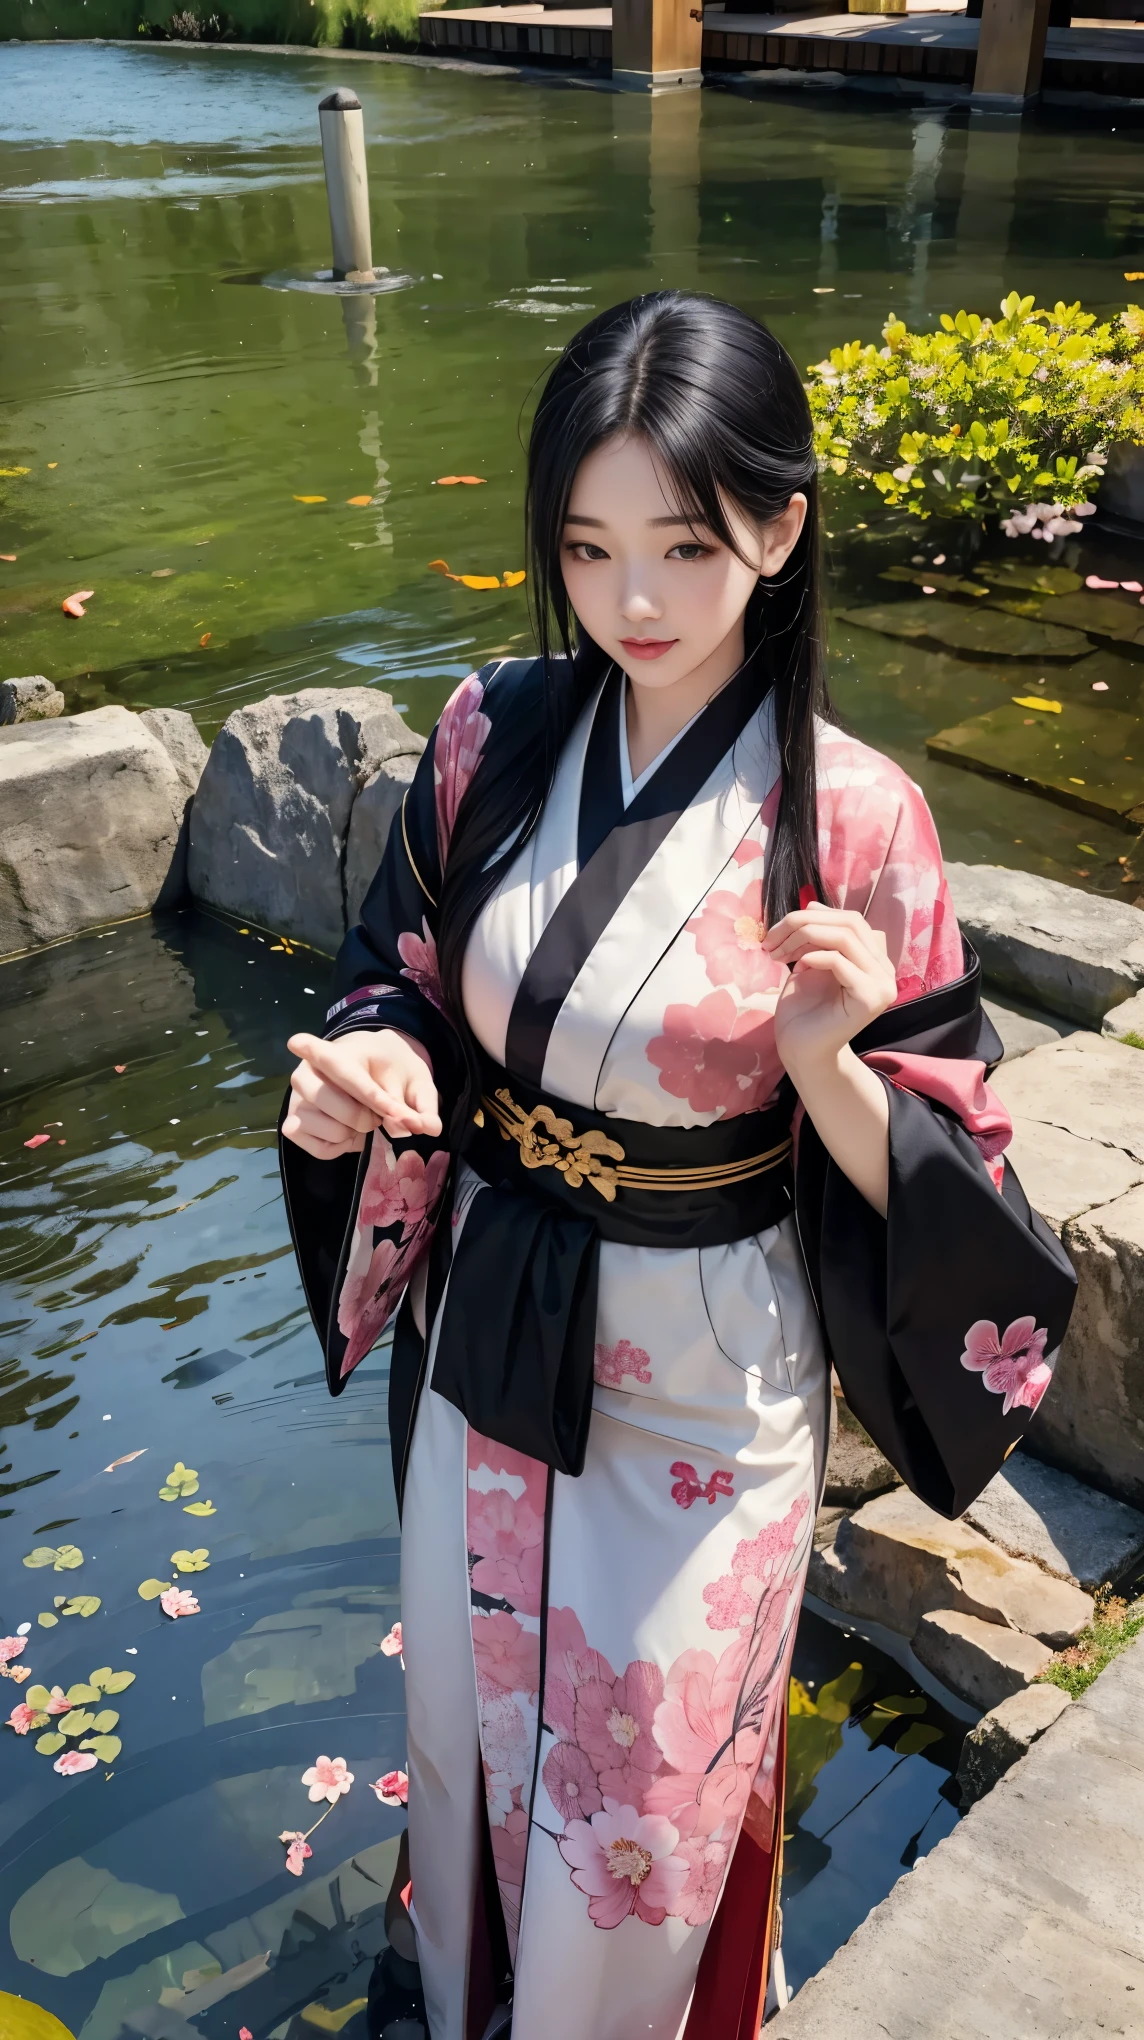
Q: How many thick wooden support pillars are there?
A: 2